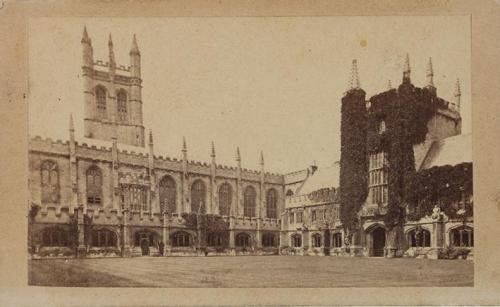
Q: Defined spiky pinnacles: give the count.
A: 13